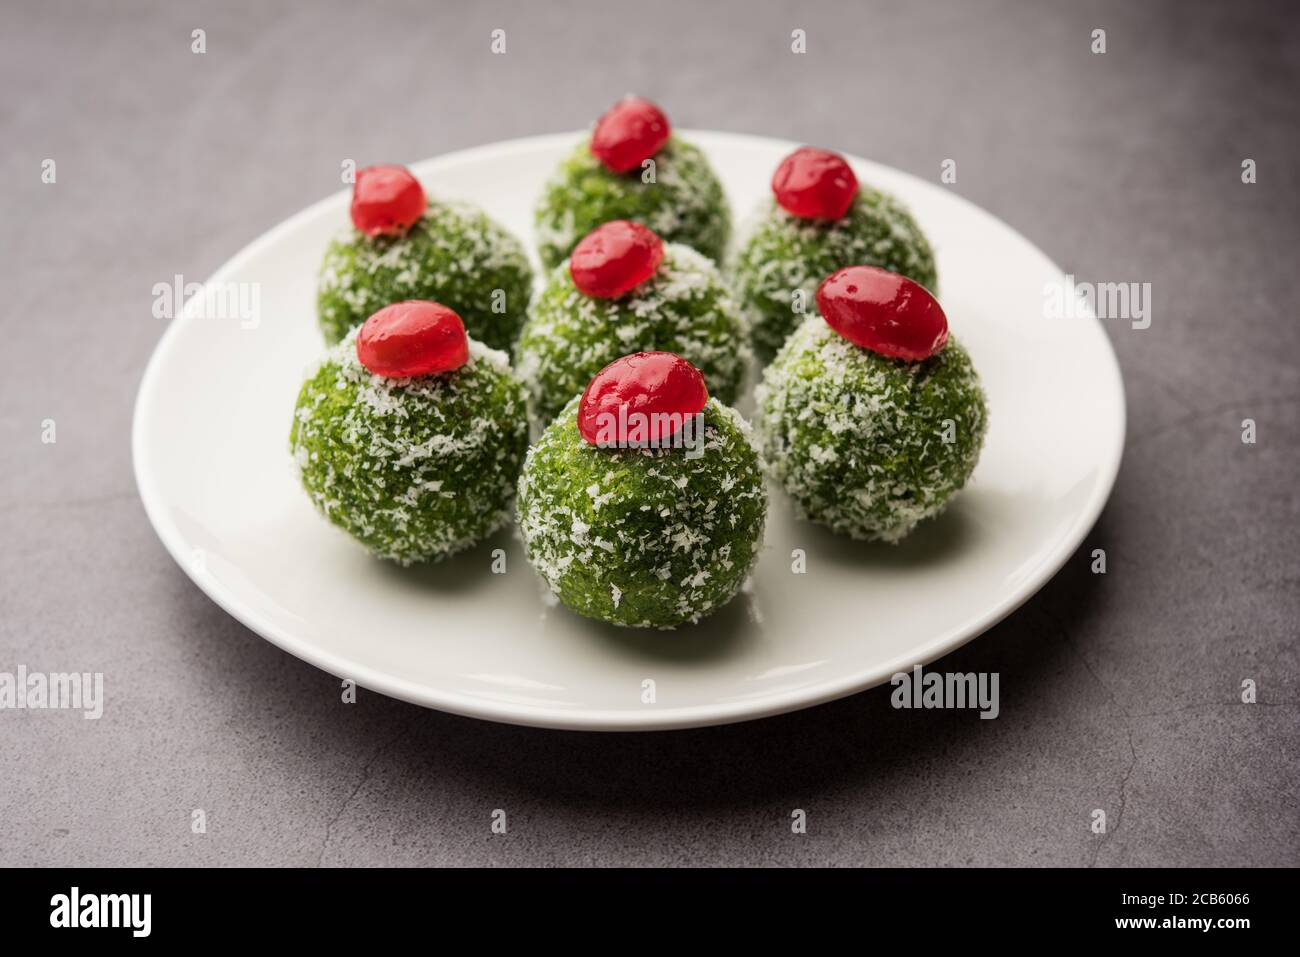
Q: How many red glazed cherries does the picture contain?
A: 7